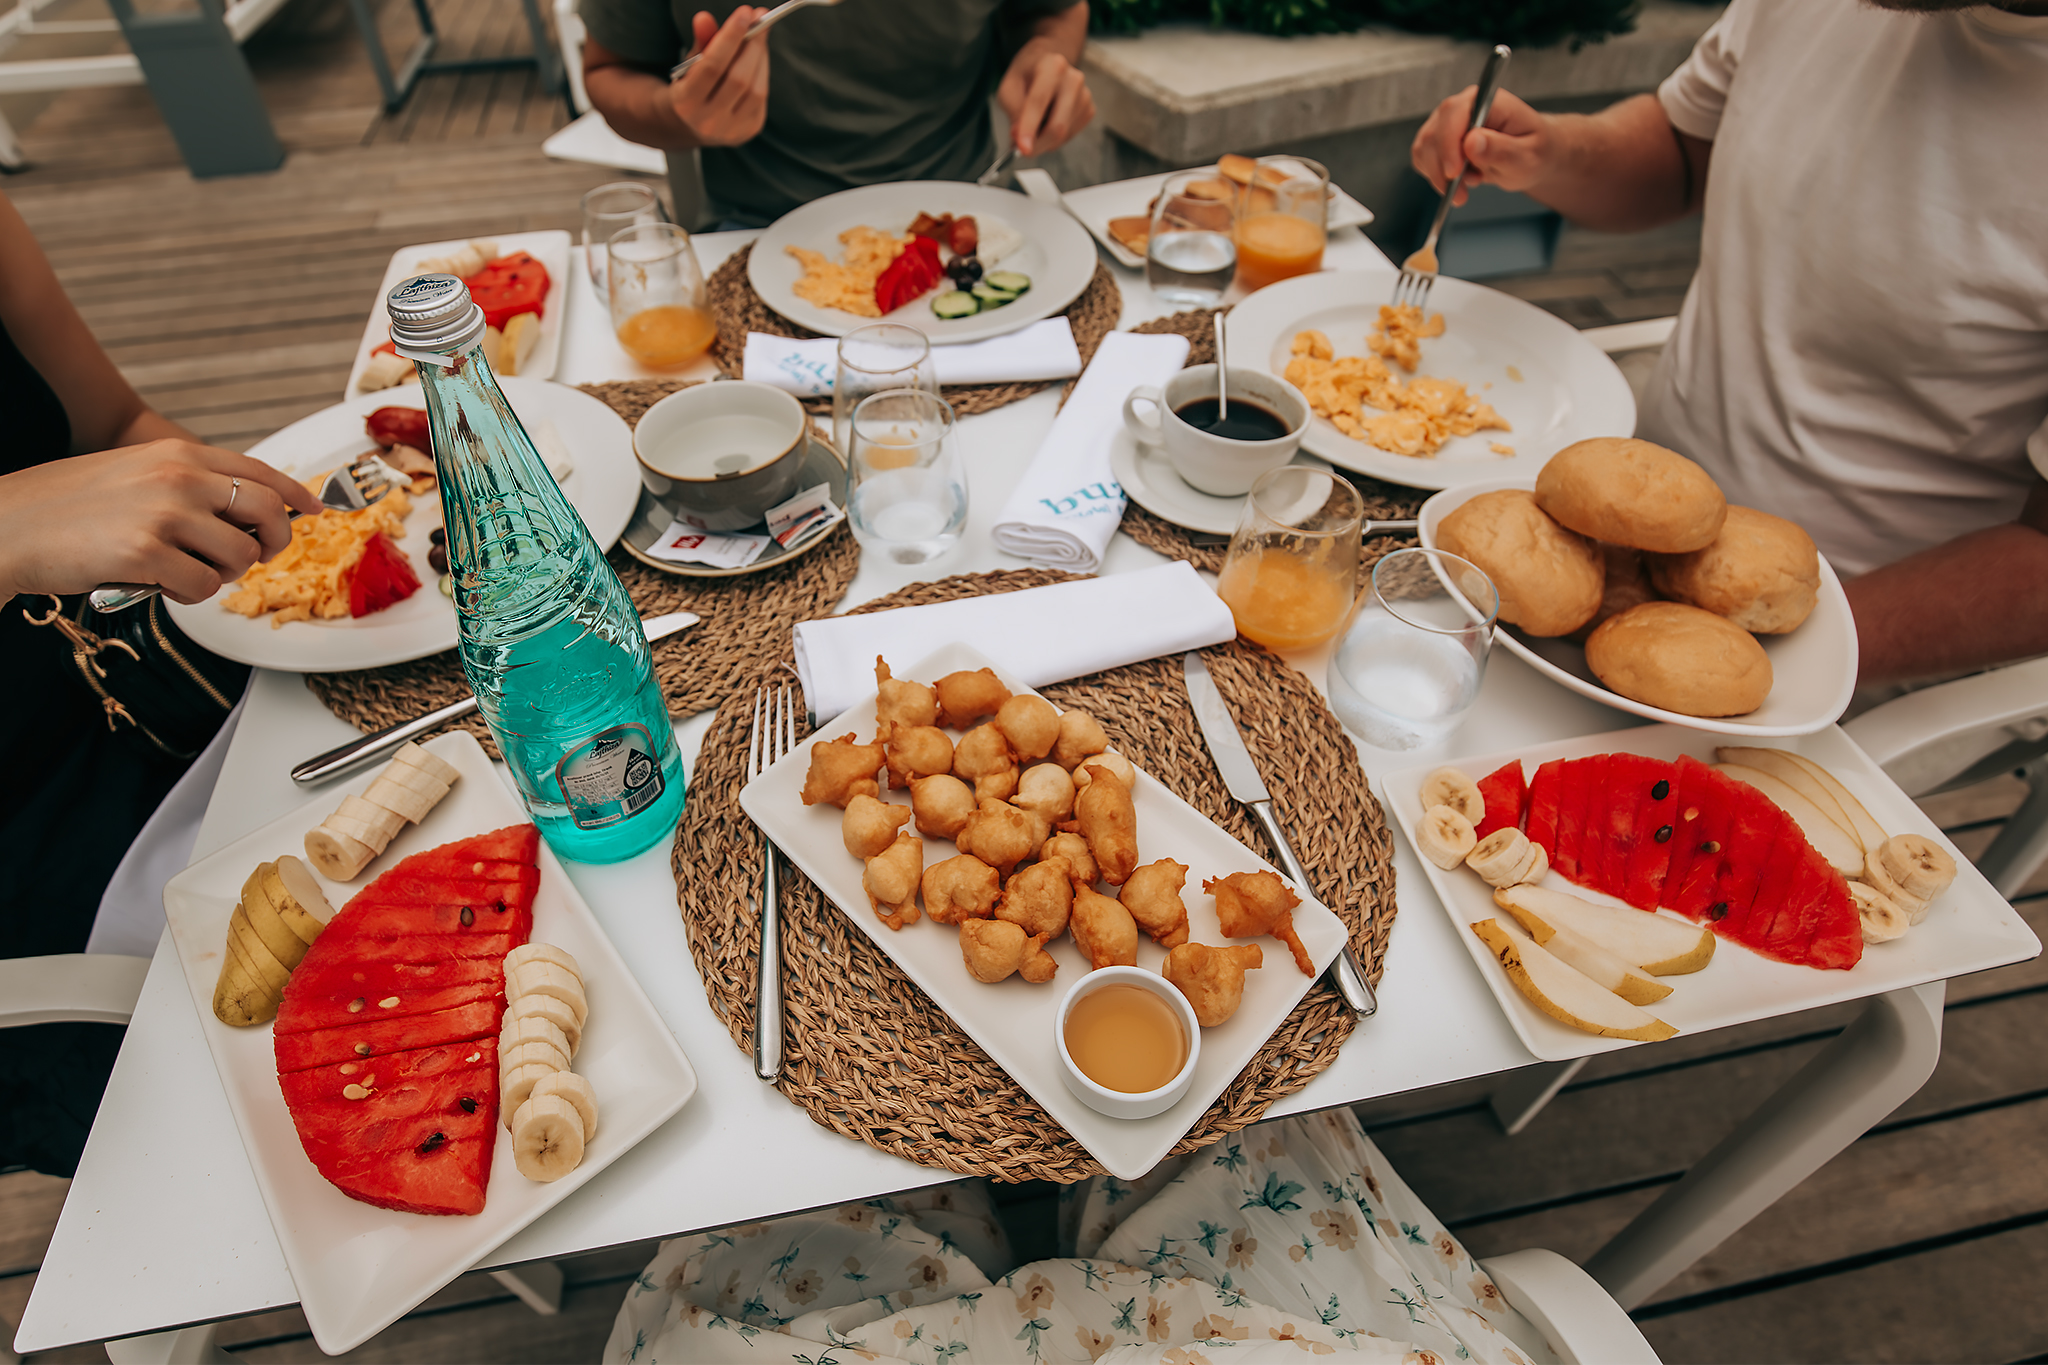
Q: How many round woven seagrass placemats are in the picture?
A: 4